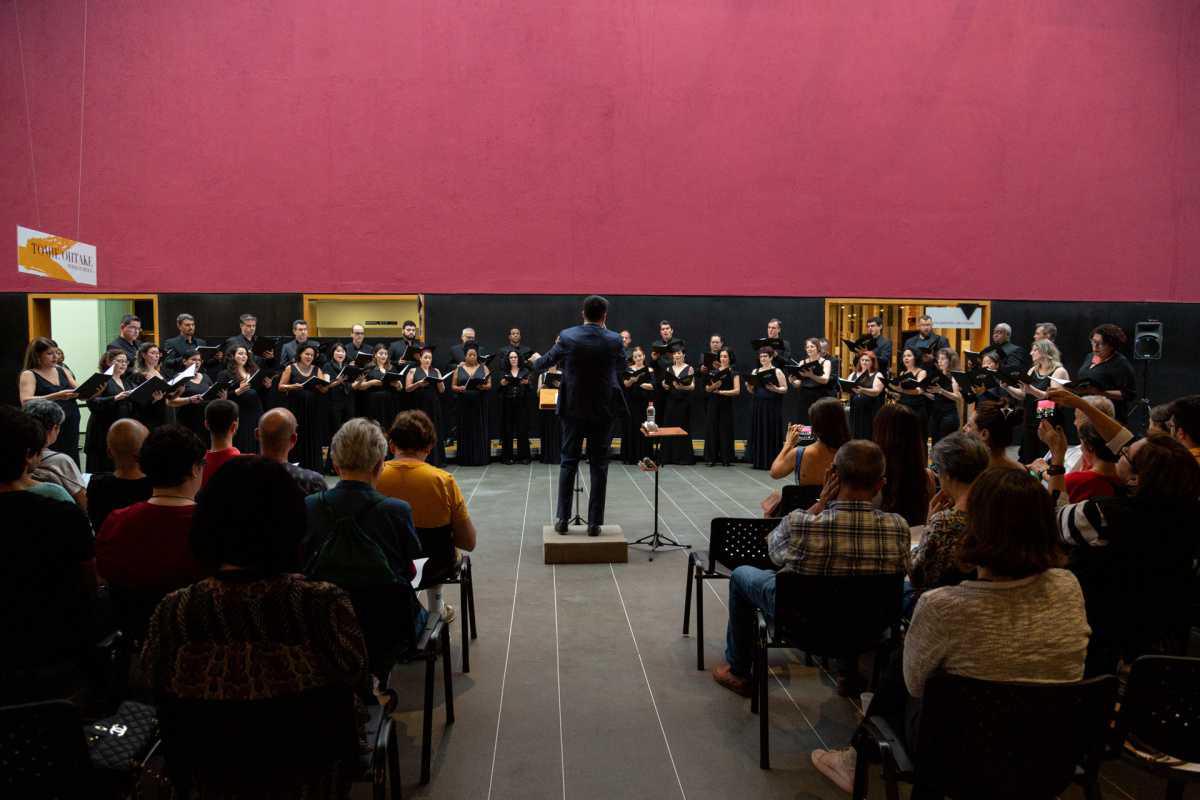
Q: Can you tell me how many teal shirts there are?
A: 1